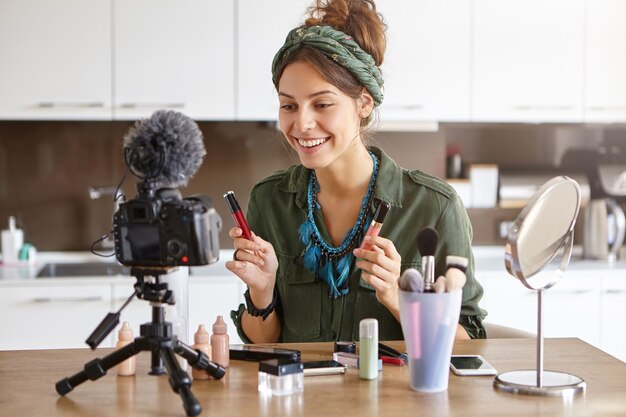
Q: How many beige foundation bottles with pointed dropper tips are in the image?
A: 3